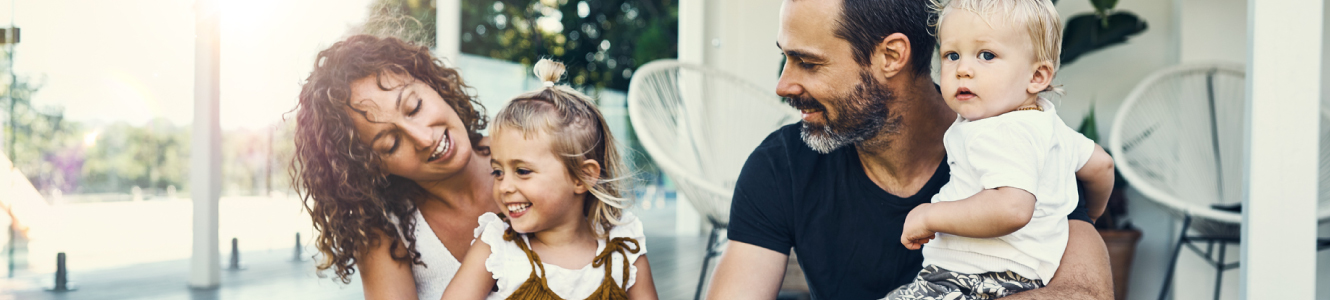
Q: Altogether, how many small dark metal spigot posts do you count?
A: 3